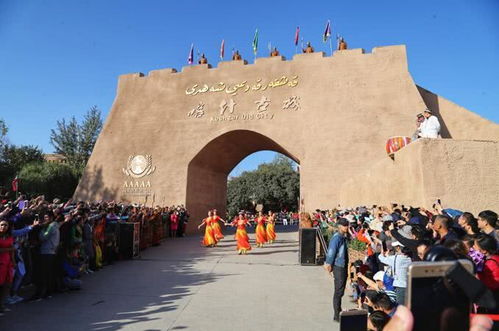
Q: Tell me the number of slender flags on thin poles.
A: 5